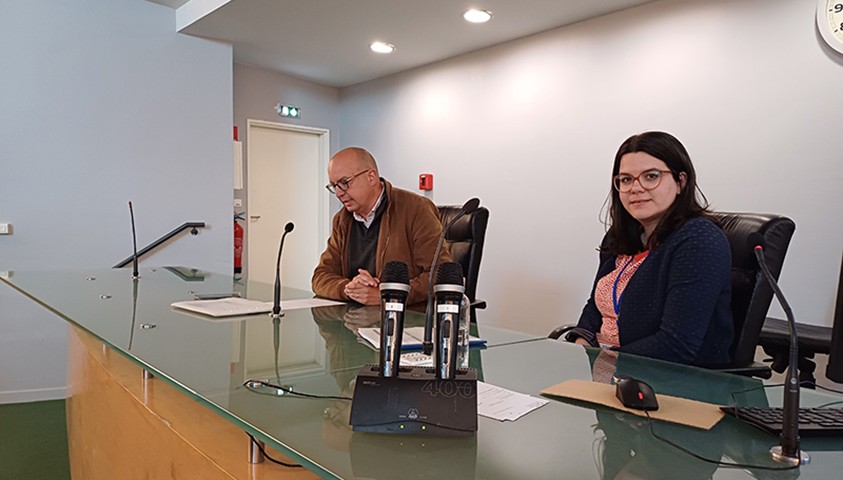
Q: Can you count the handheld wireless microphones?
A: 2